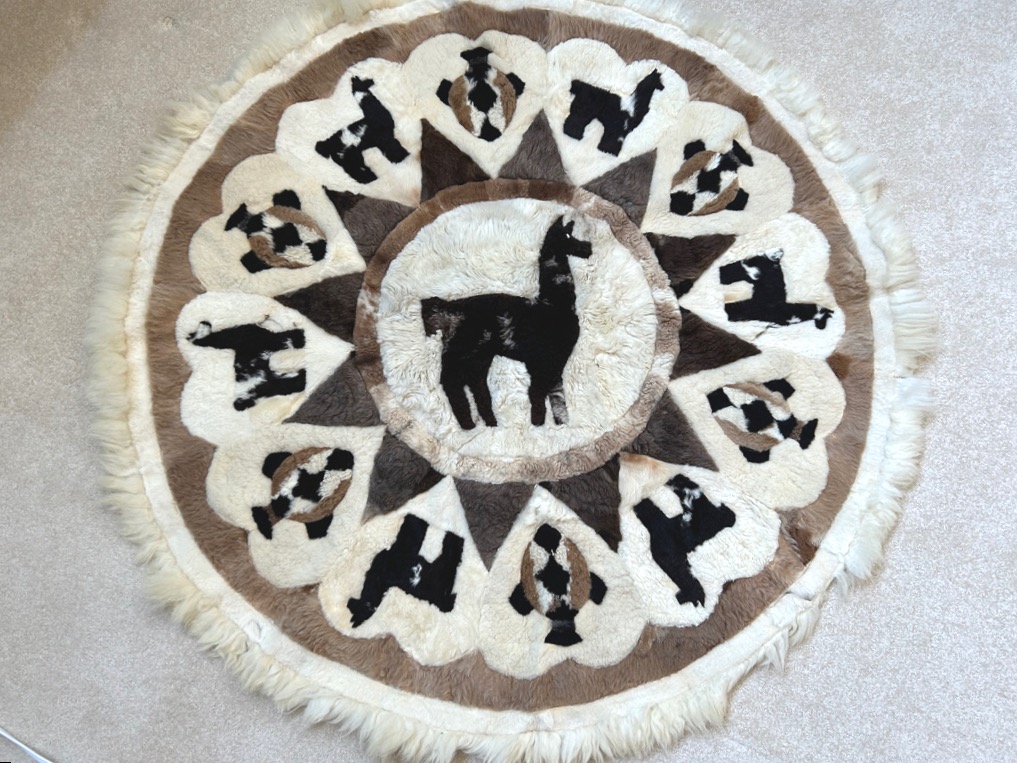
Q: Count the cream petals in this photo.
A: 12